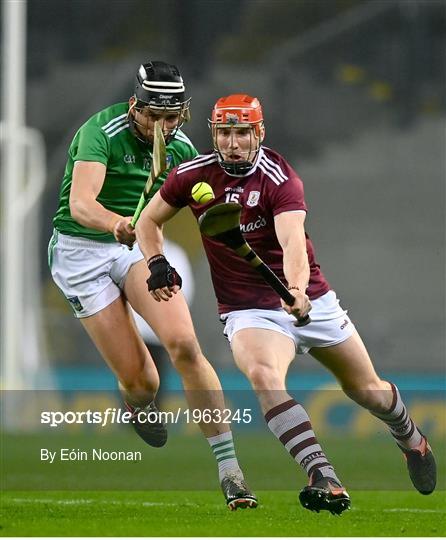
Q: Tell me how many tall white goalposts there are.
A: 1